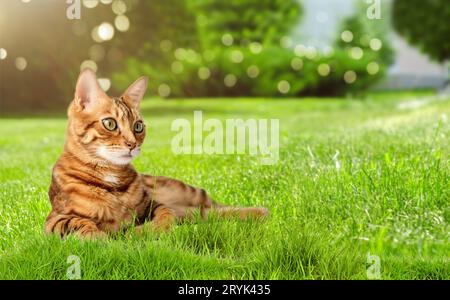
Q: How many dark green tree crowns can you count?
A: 1